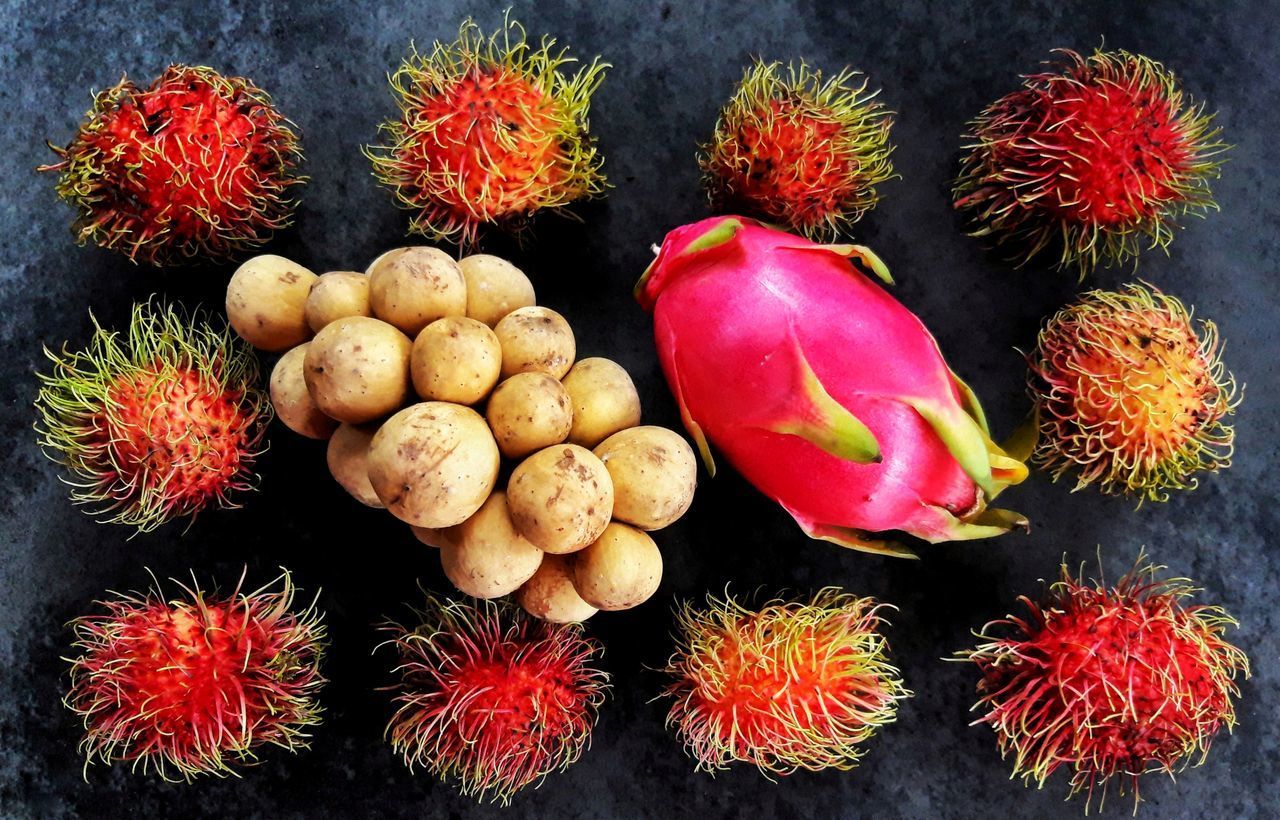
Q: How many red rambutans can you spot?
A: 10